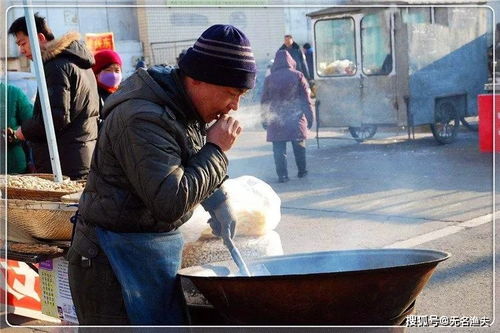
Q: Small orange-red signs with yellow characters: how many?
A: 1